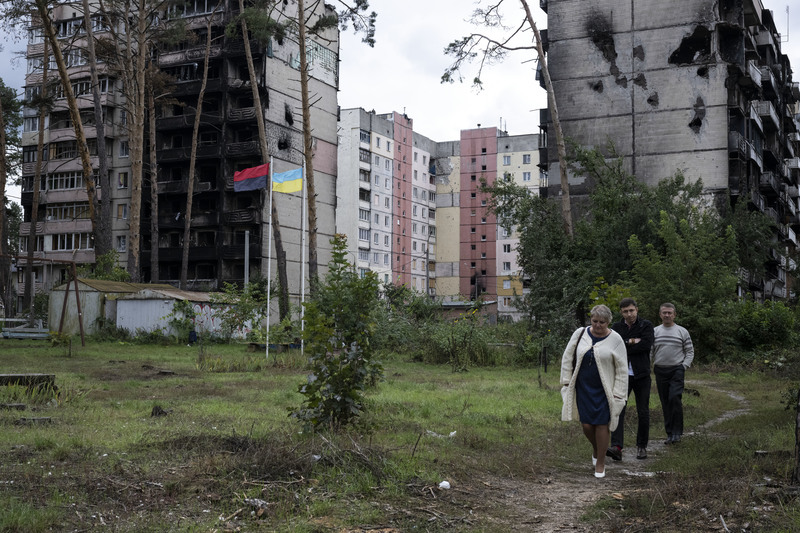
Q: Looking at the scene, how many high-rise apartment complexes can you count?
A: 3